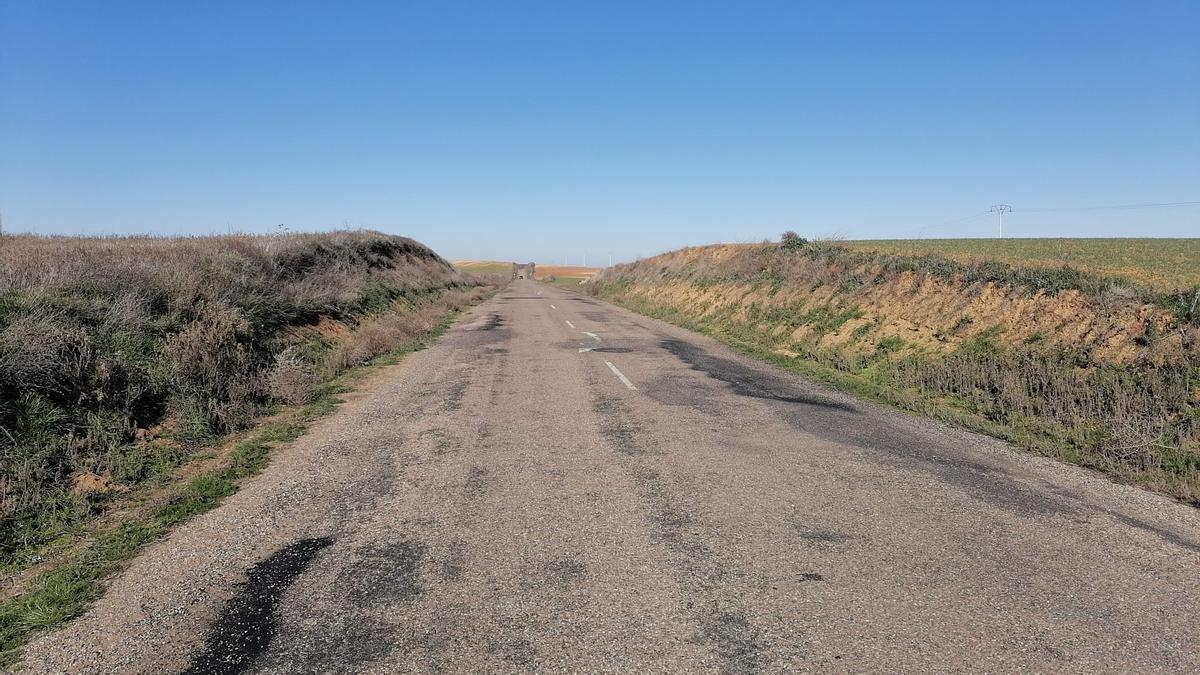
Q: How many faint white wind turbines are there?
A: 3